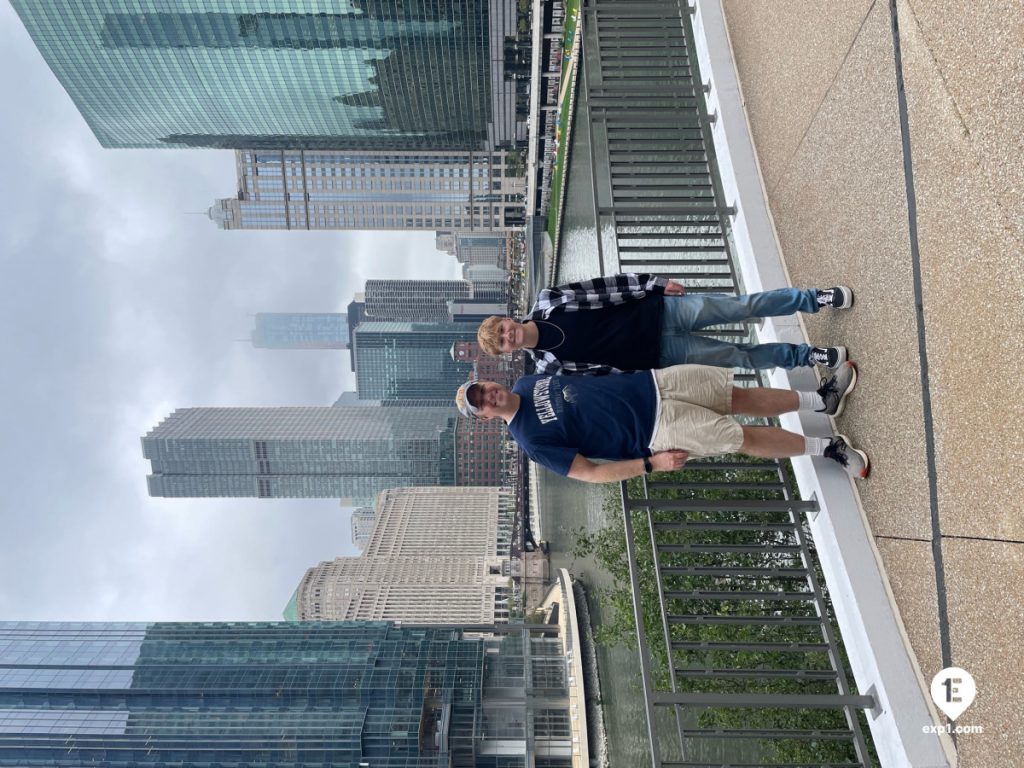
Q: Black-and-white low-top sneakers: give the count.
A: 2